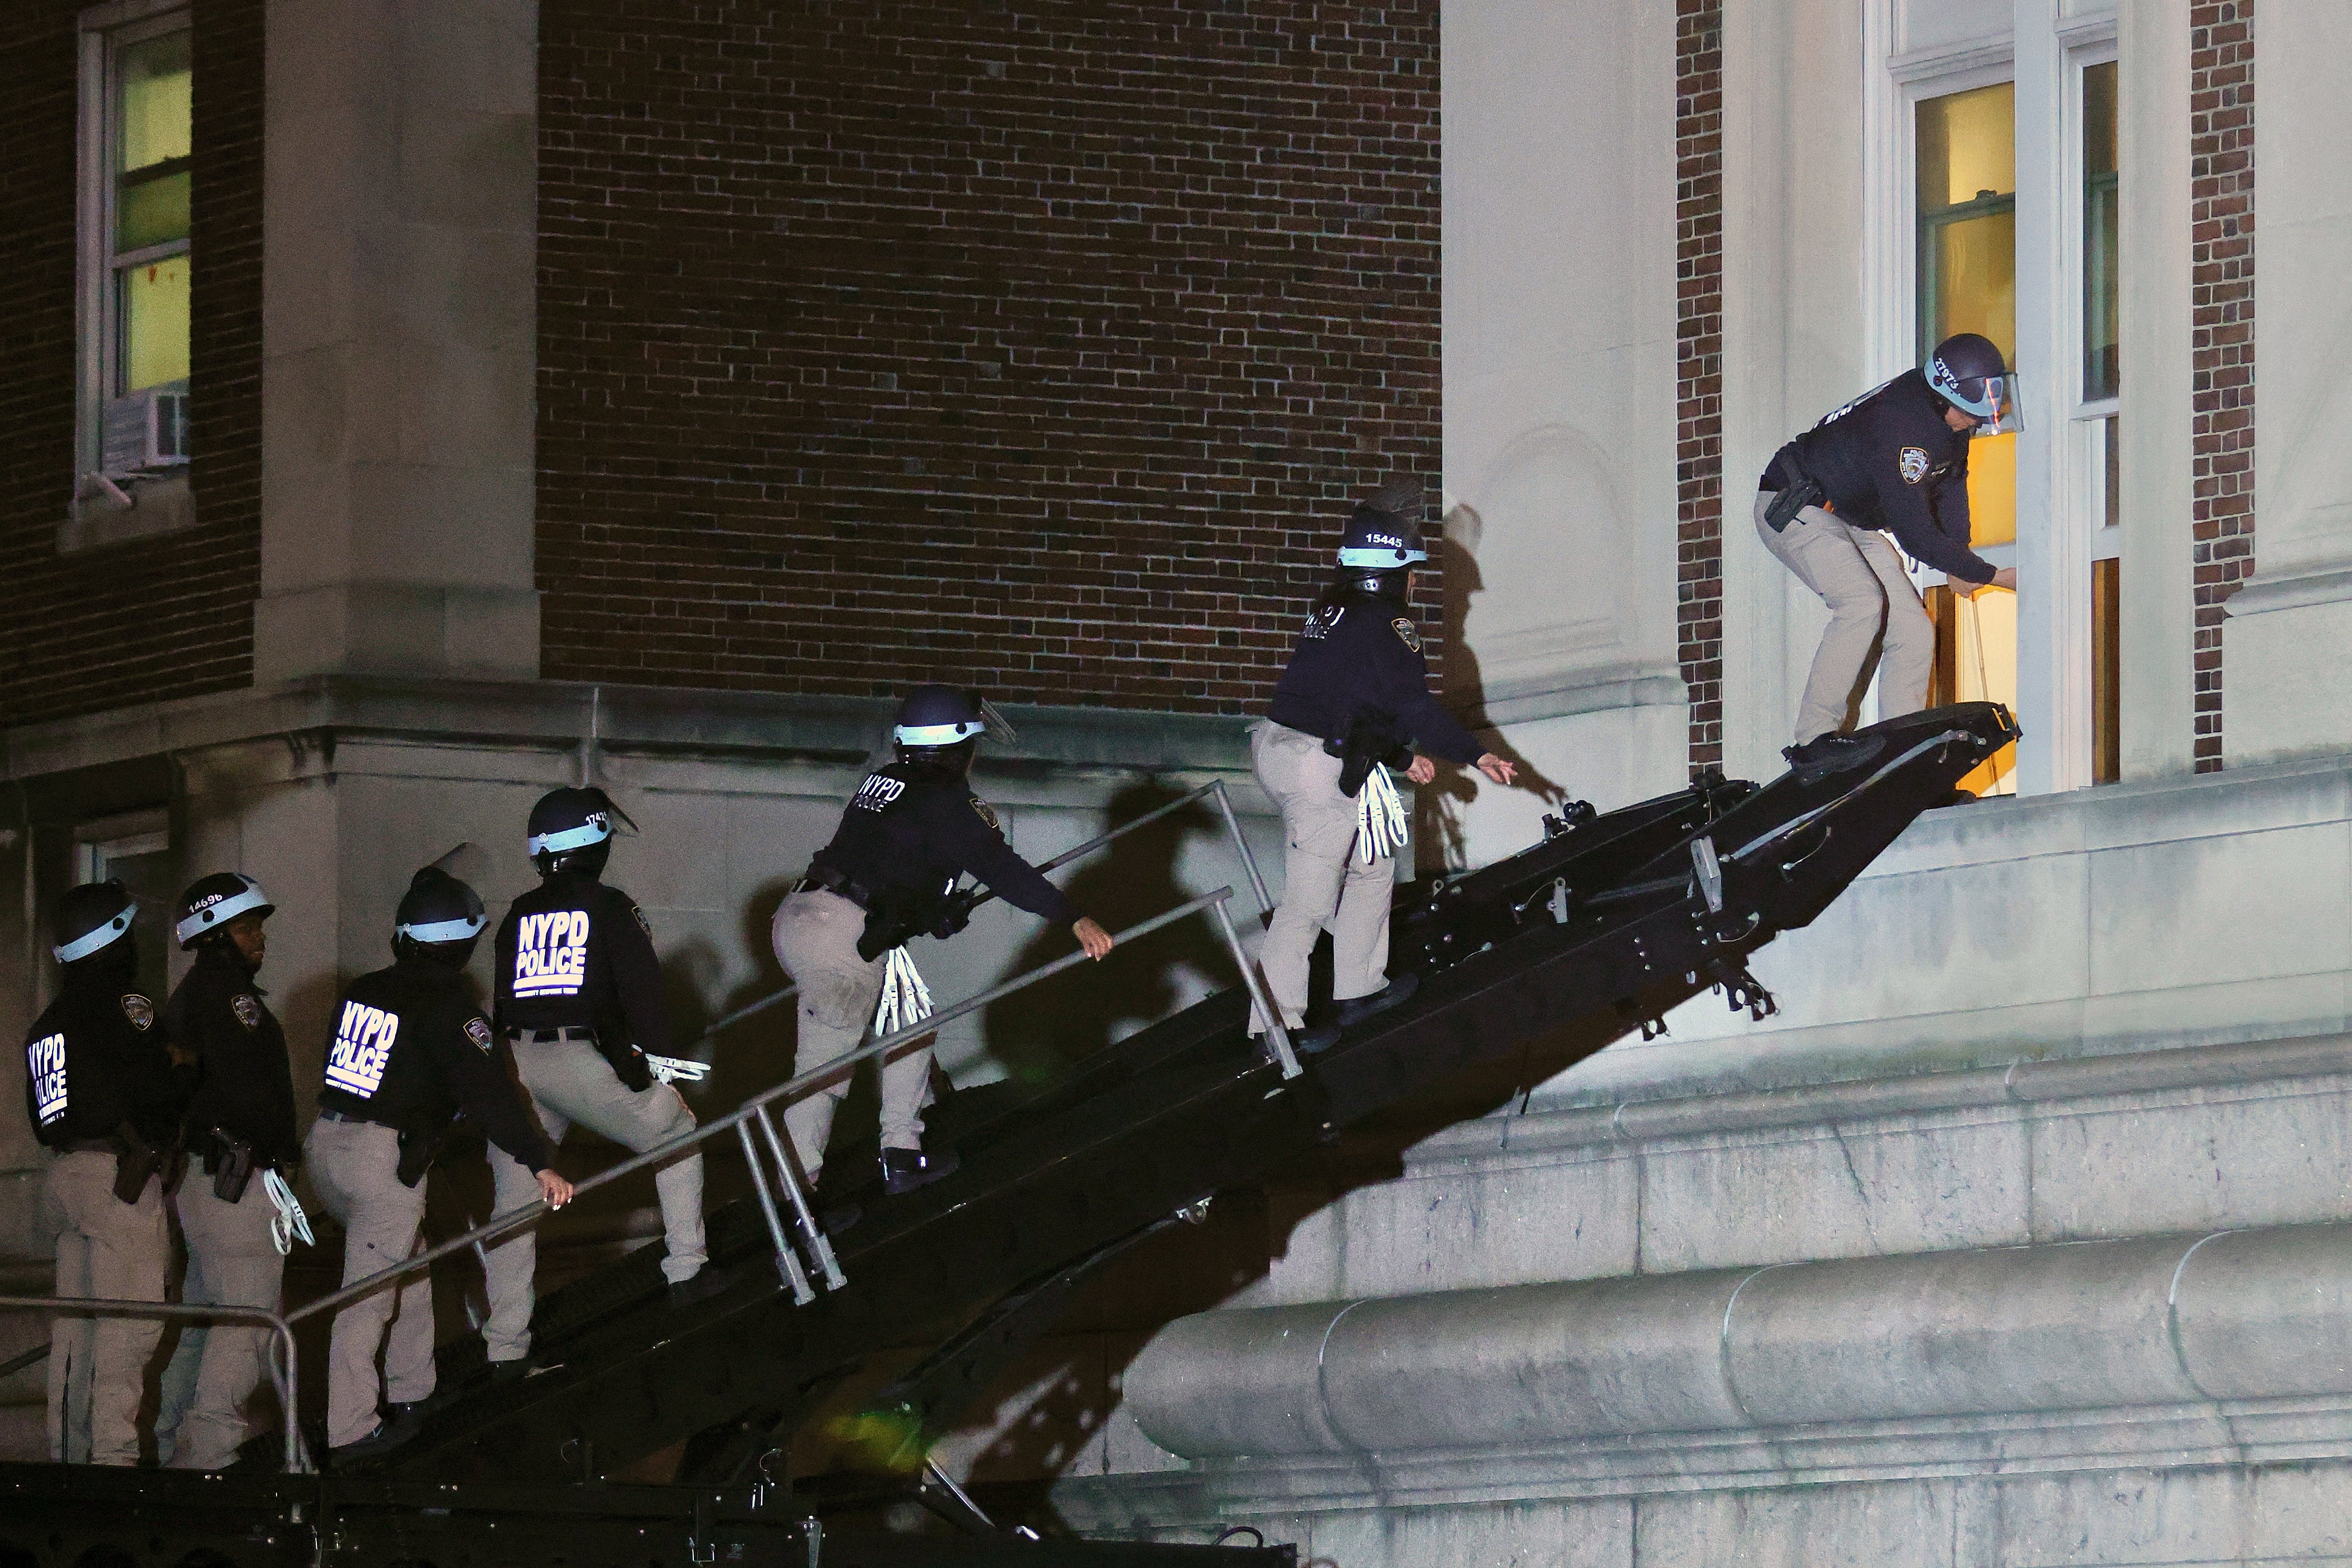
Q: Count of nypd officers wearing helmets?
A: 7